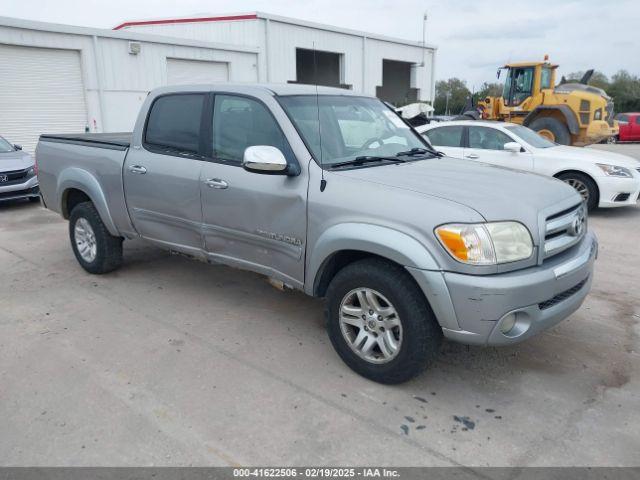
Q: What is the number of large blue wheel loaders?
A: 0